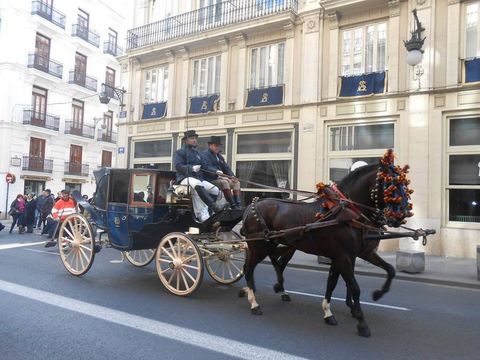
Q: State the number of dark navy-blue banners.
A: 5